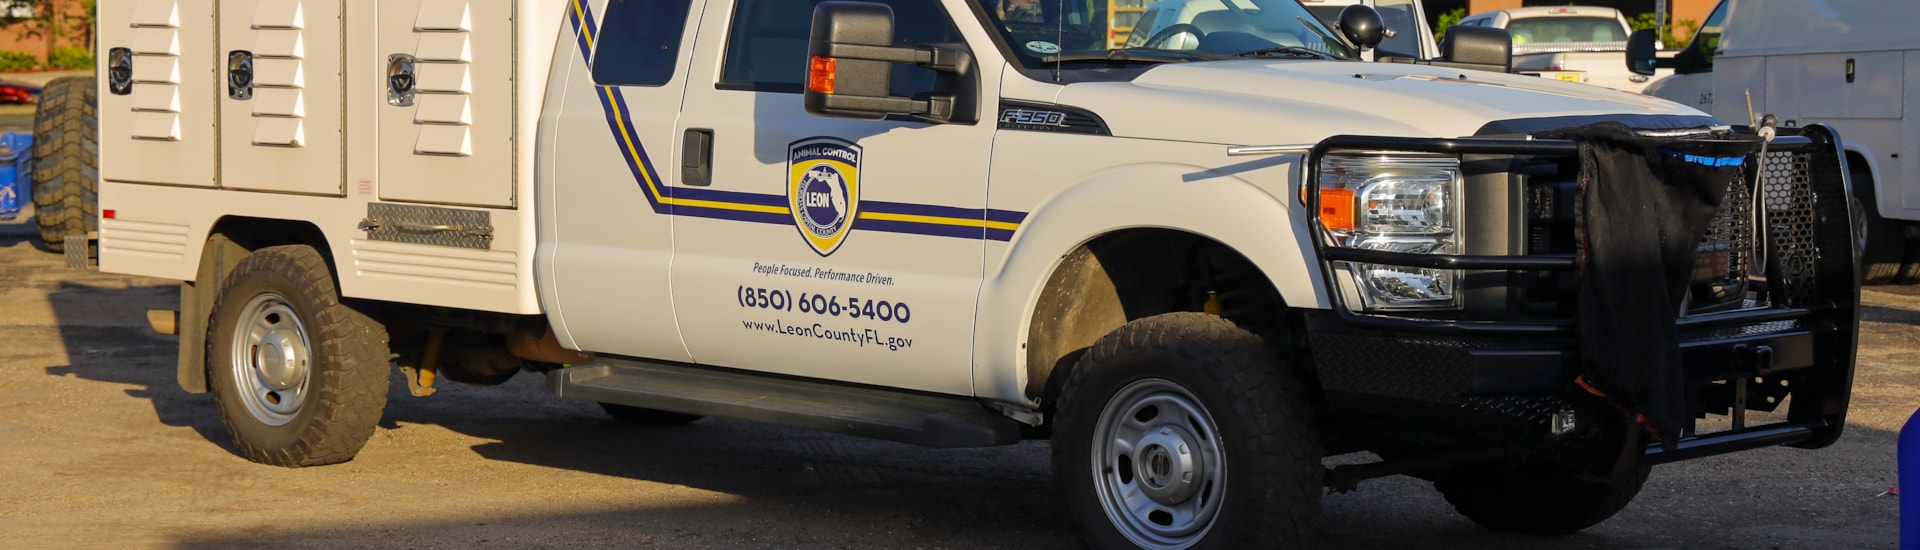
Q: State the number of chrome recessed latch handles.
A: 3